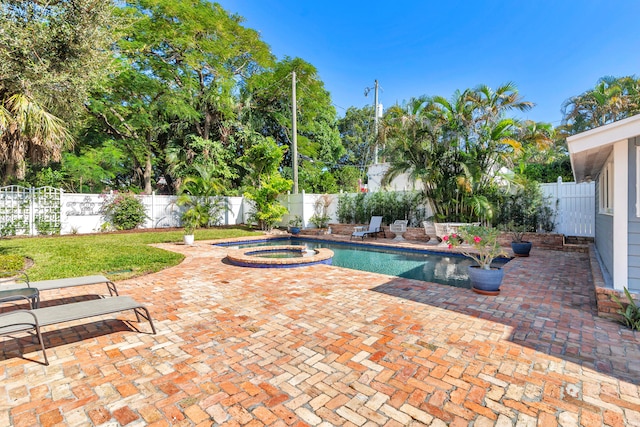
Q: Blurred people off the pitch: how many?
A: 0